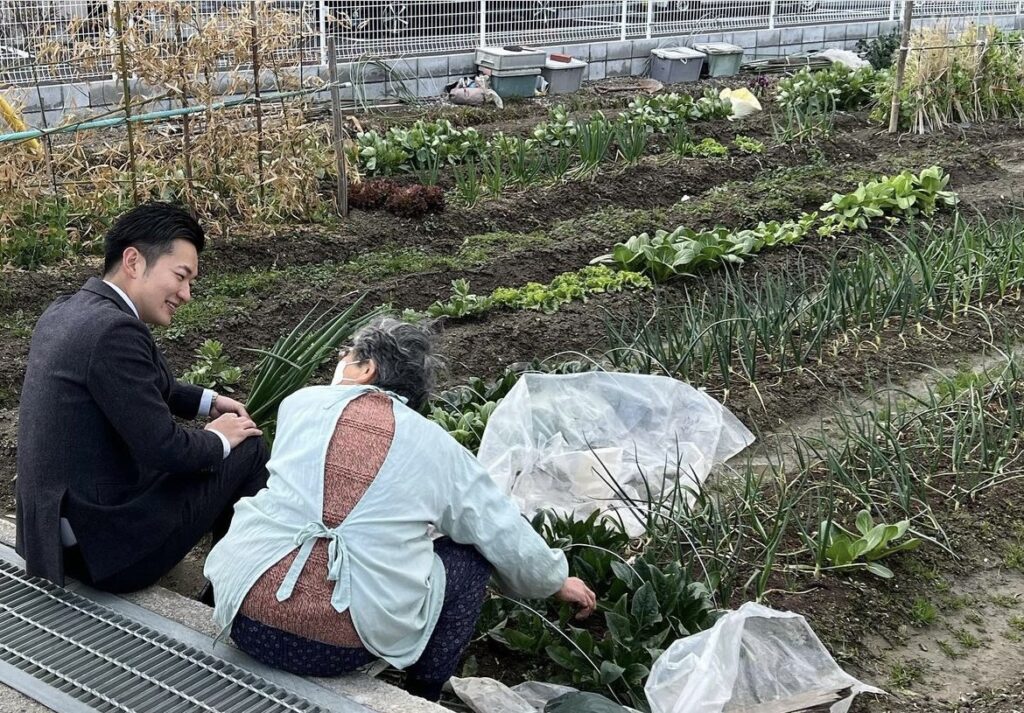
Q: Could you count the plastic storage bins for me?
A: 5